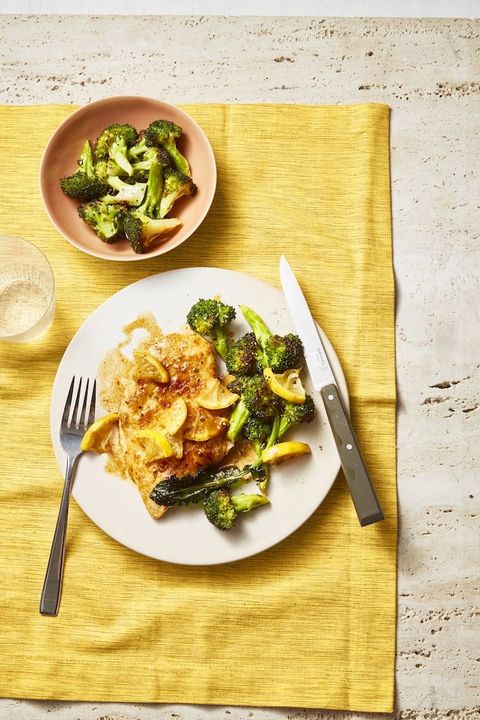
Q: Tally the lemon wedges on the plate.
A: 8